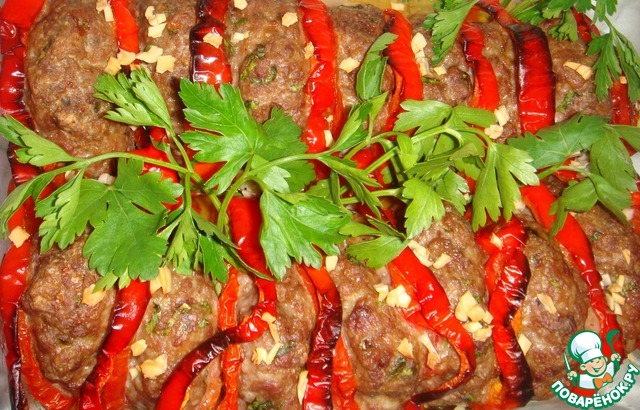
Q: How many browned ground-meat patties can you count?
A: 14